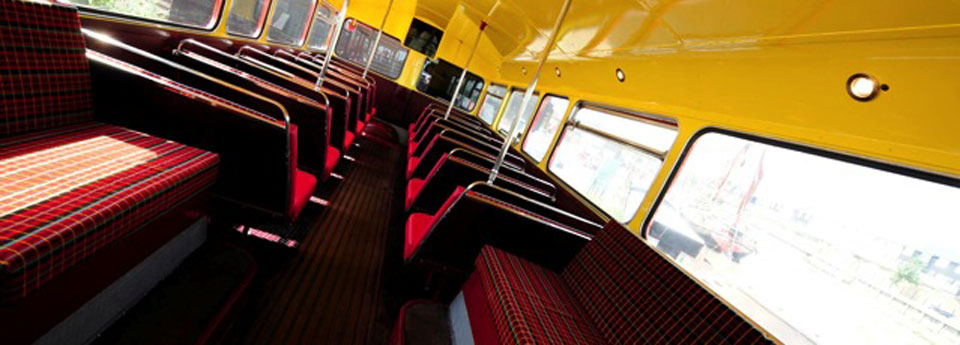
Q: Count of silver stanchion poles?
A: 4